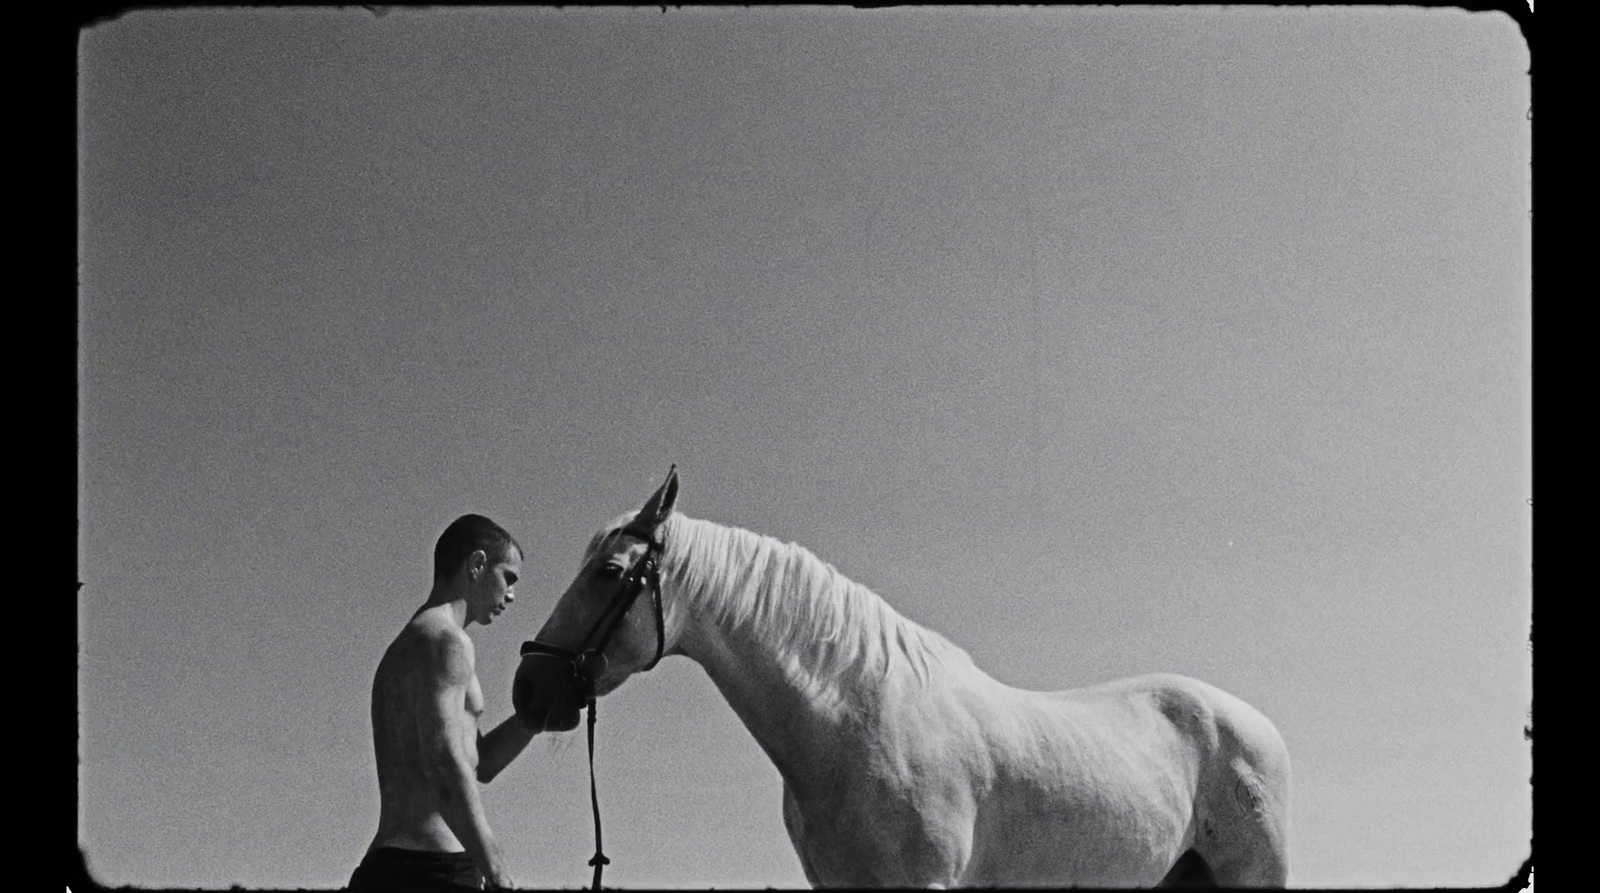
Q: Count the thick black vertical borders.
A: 2